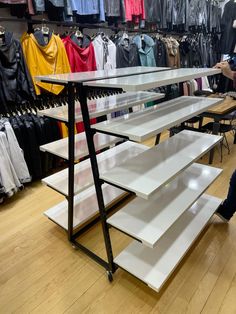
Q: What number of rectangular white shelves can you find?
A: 10